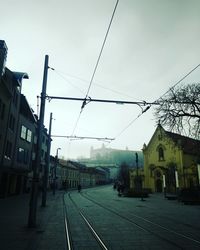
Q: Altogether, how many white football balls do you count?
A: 0